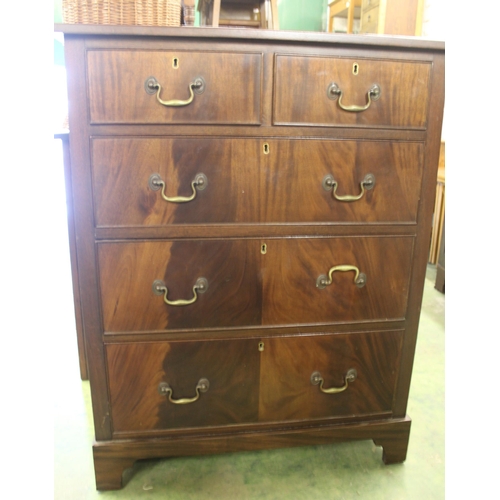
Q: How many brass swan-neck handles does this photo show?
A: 8